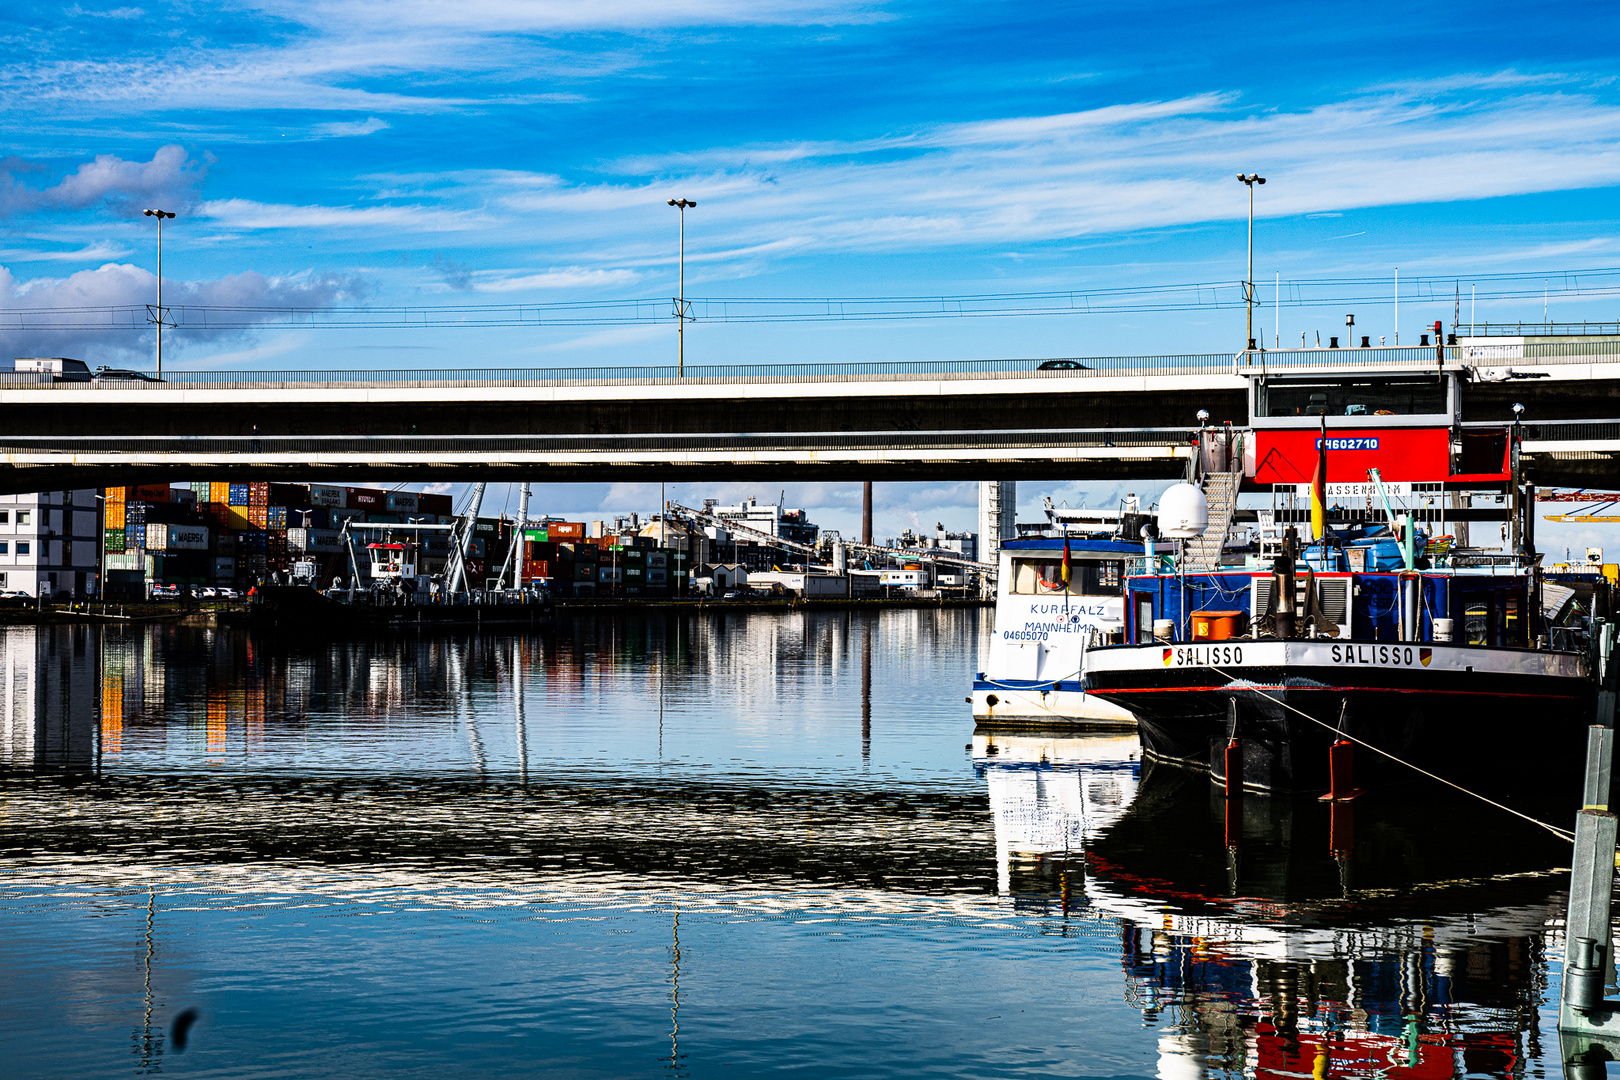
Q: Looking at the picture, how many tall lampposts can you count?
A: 3